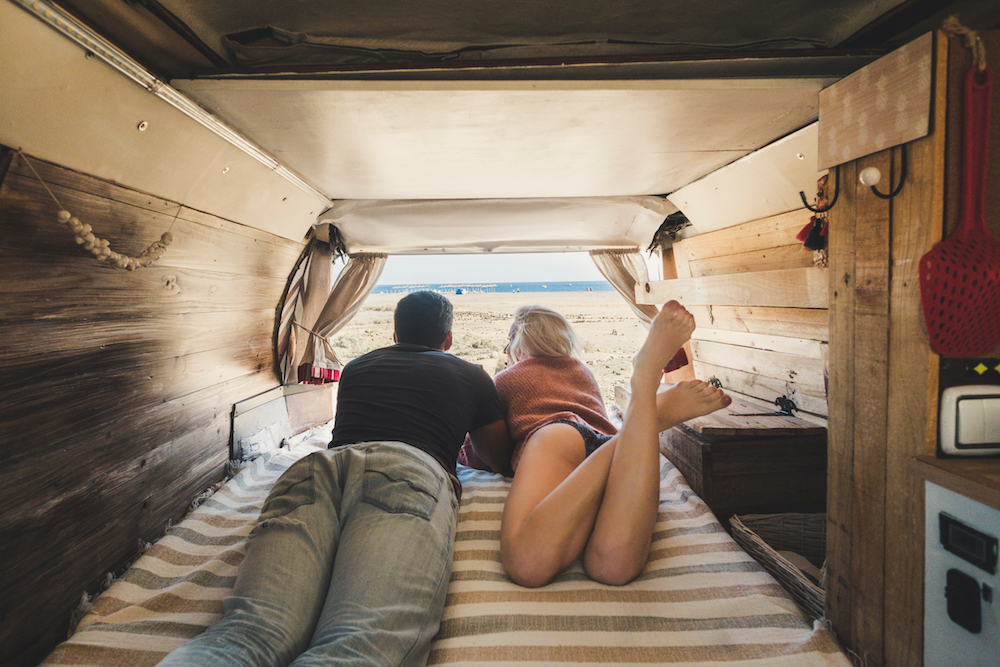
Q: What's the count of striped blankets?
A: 1